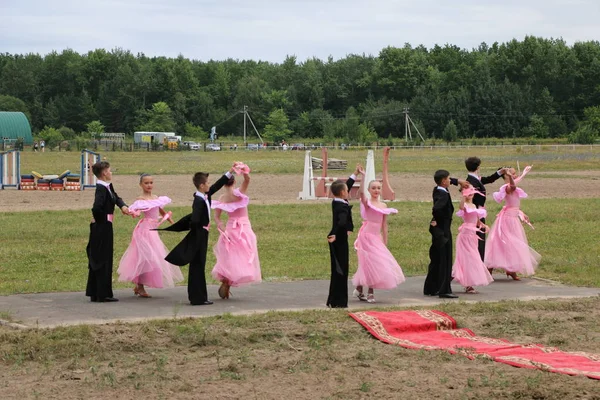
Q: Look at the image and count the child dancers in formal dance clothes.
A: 10